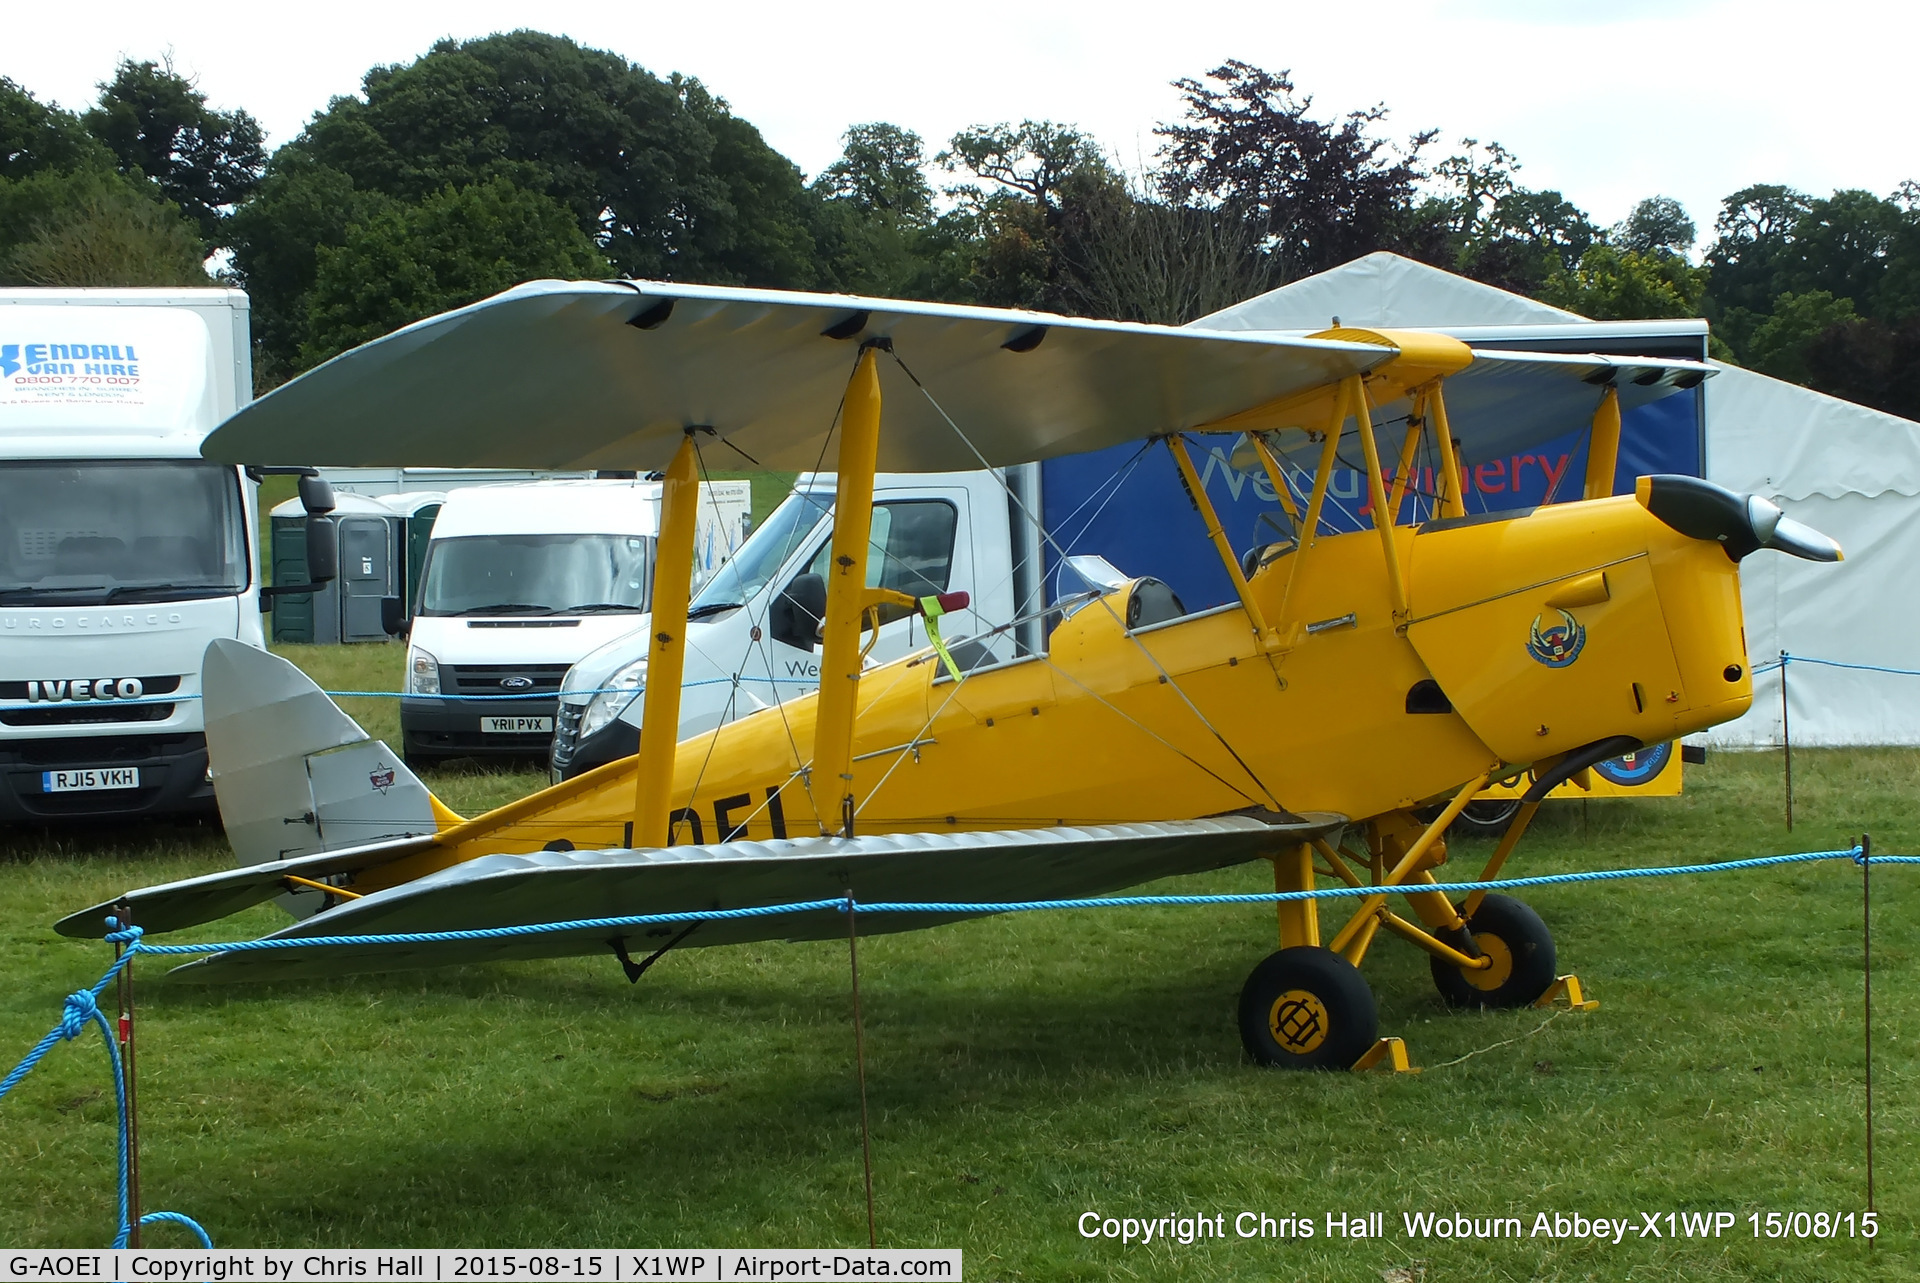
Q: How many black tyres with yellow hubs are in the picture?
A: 2